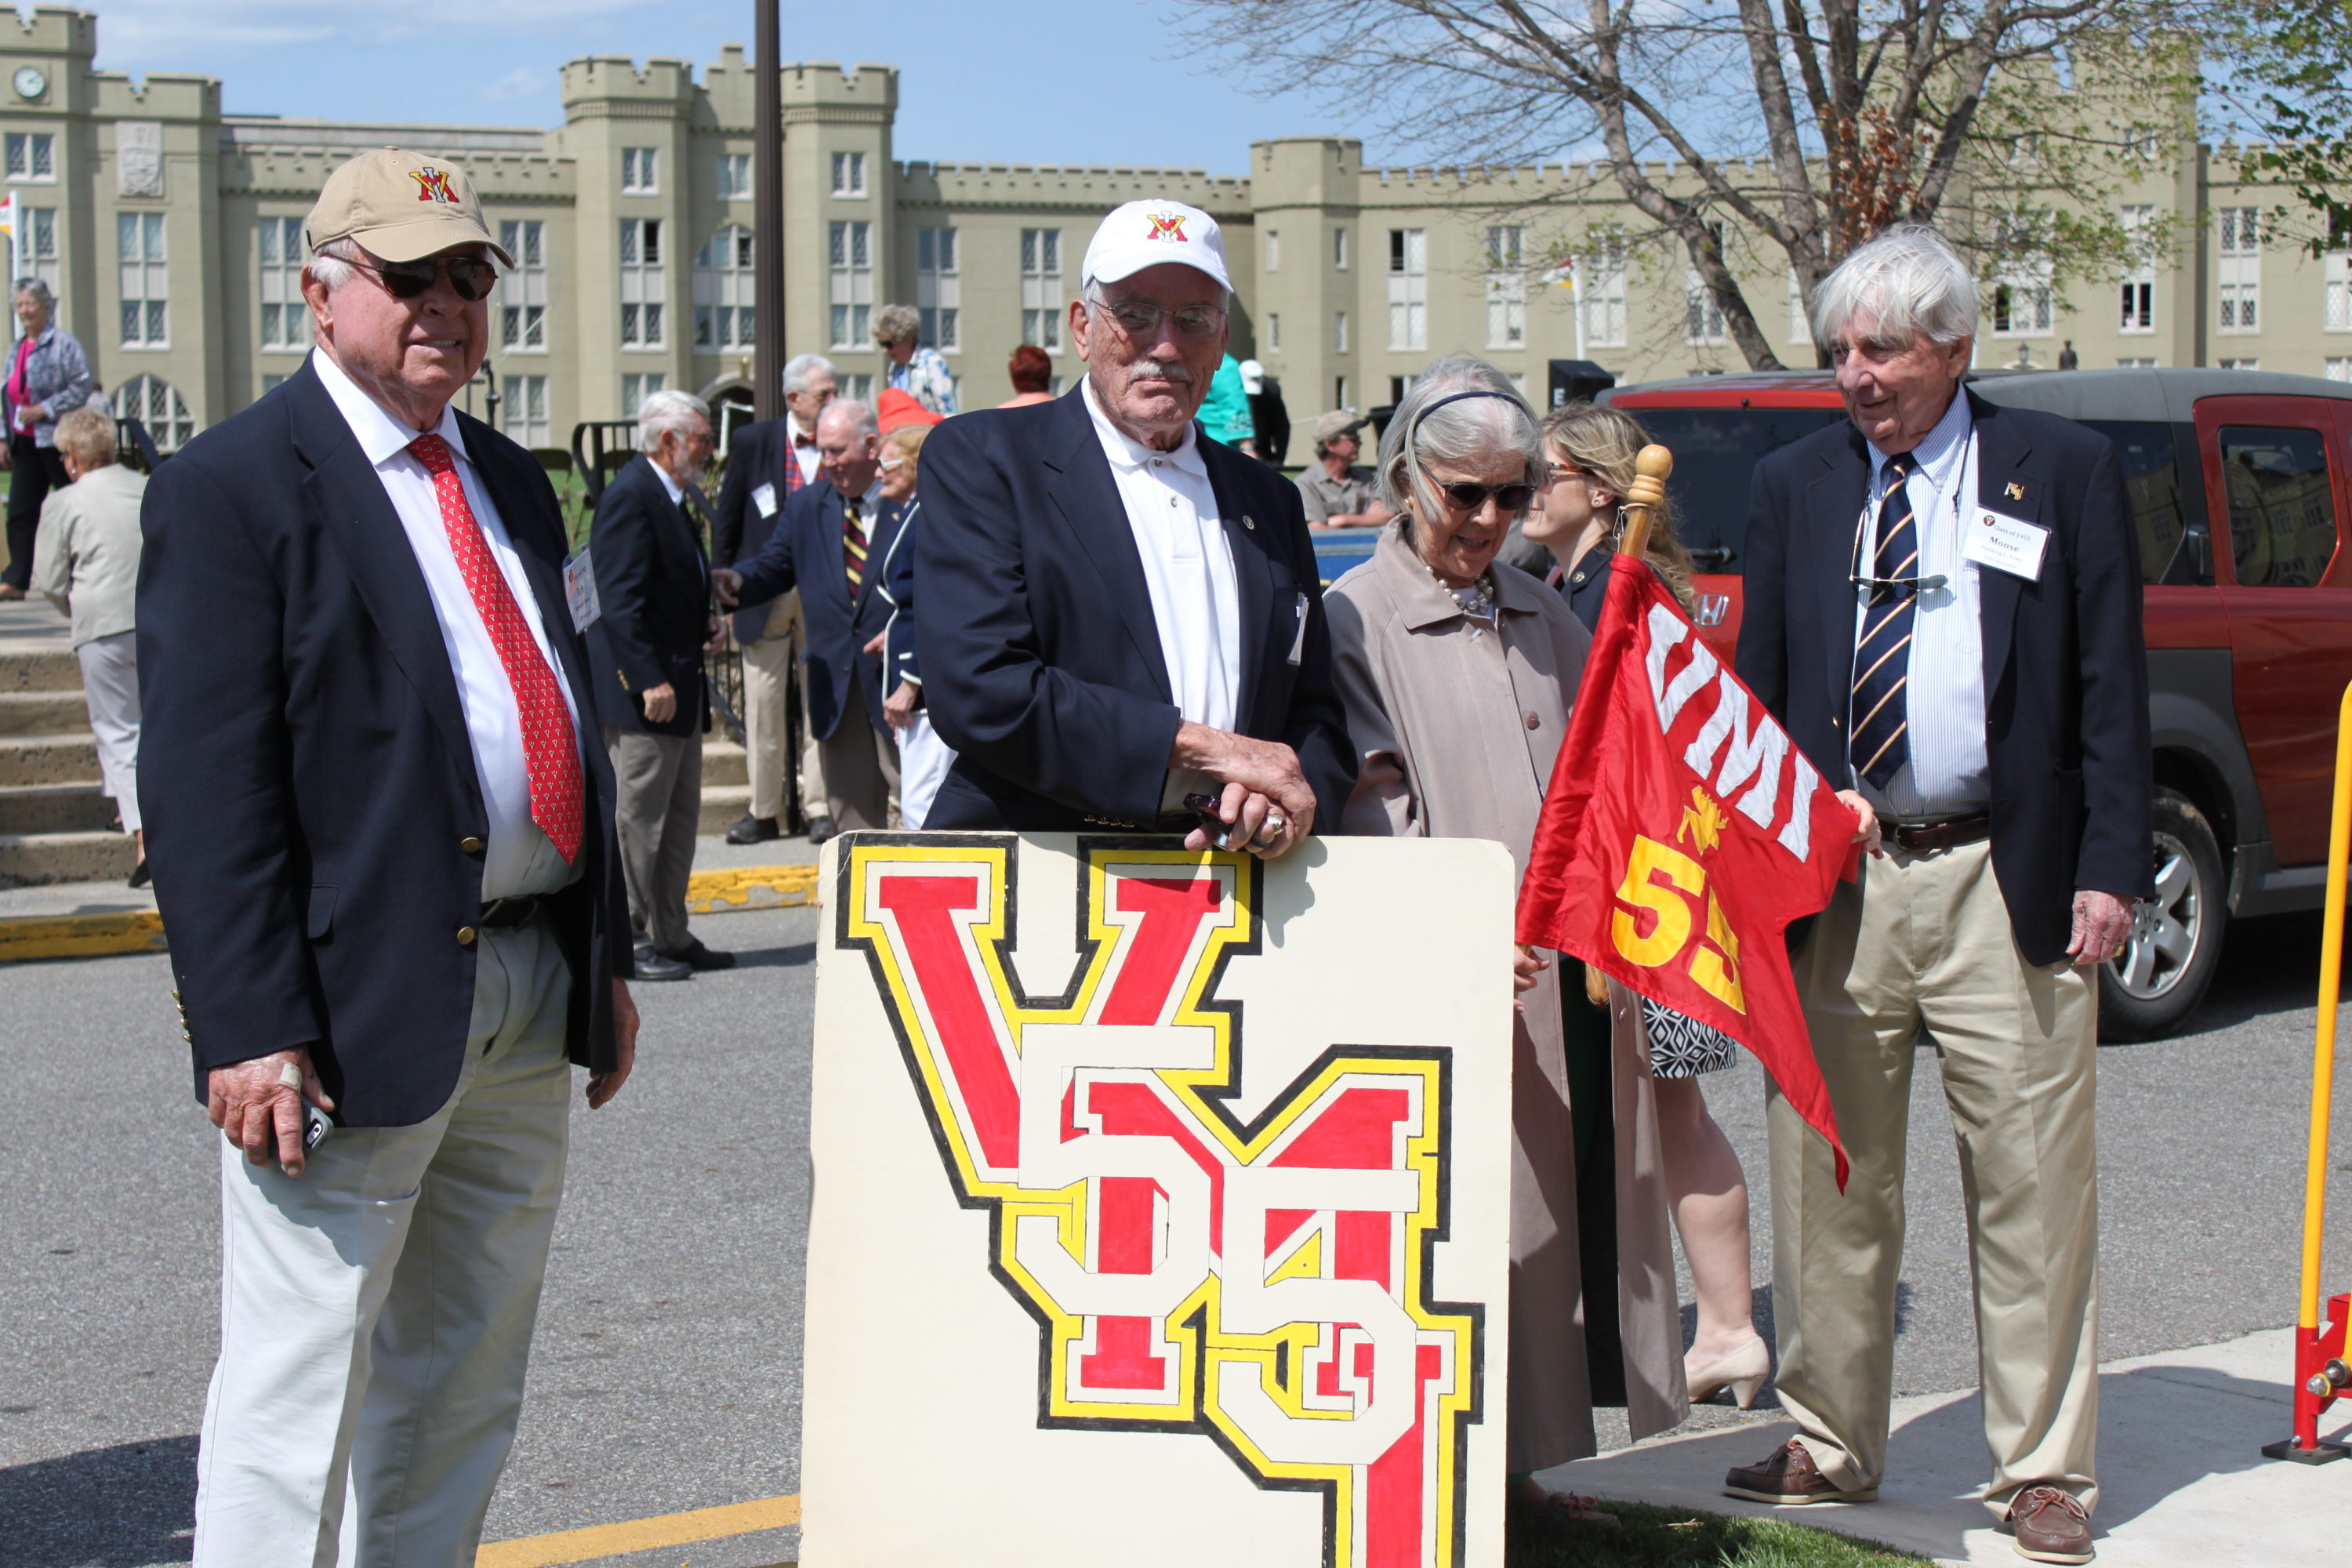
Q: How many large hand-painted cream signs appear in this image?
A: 1